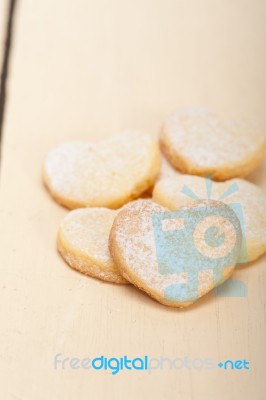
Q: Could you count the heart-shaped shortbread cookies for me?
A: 5